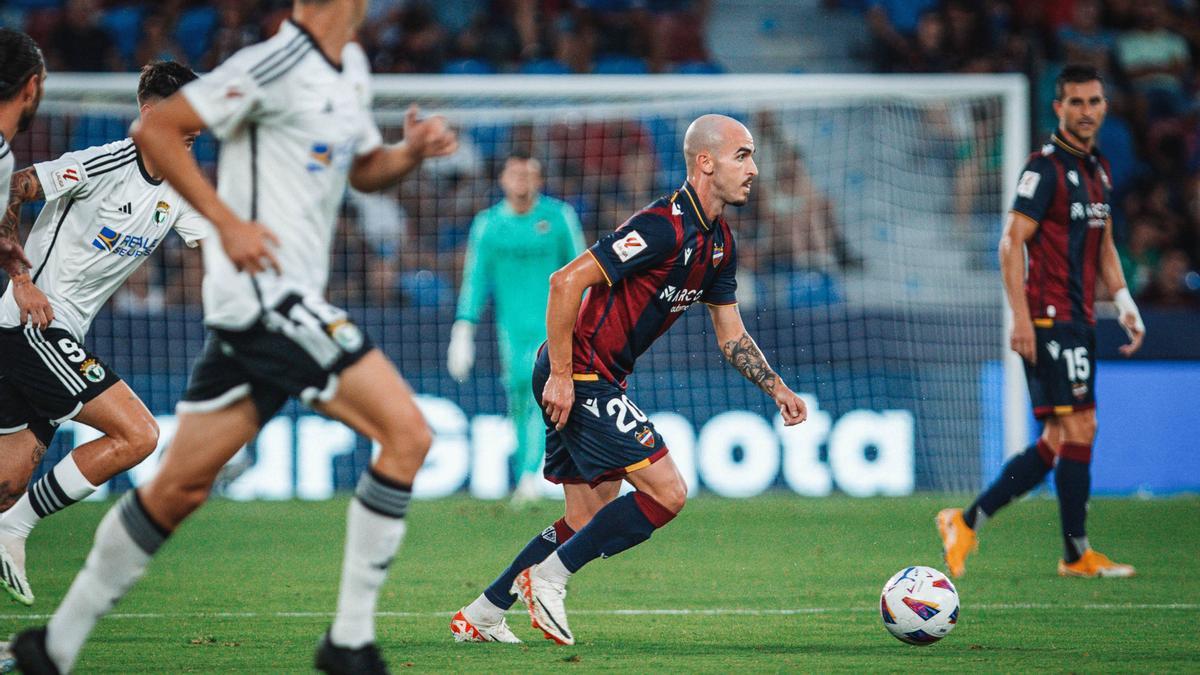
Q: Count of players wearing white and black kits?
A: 3